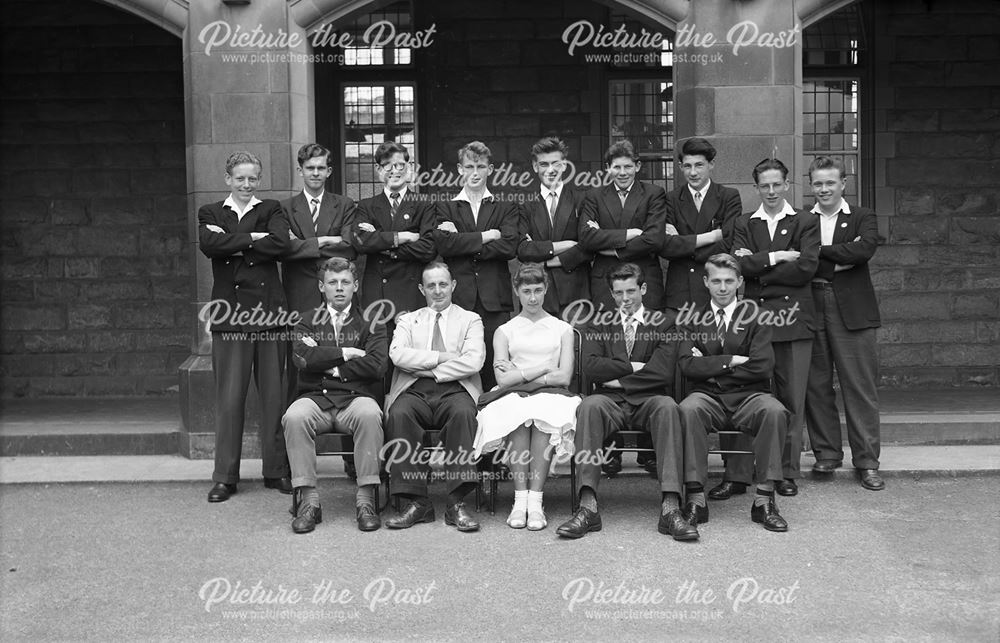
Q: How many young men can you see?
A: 12